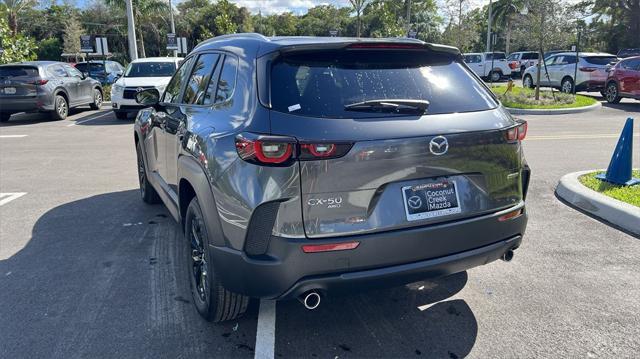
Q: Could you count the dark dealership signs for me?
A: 2